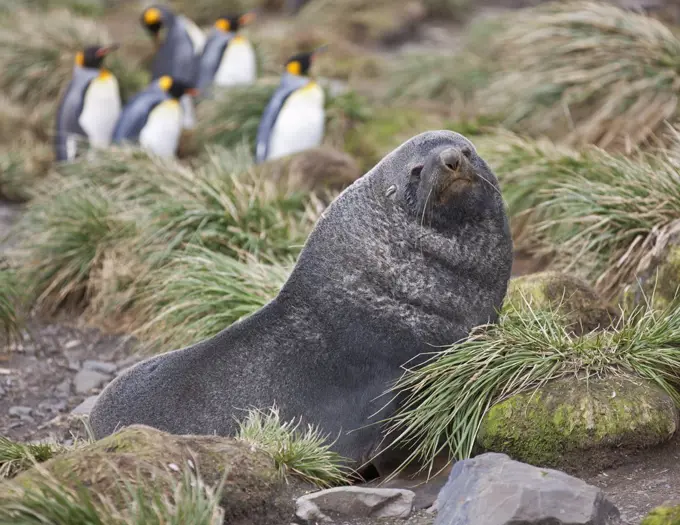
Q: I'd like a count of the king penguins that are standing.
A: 5